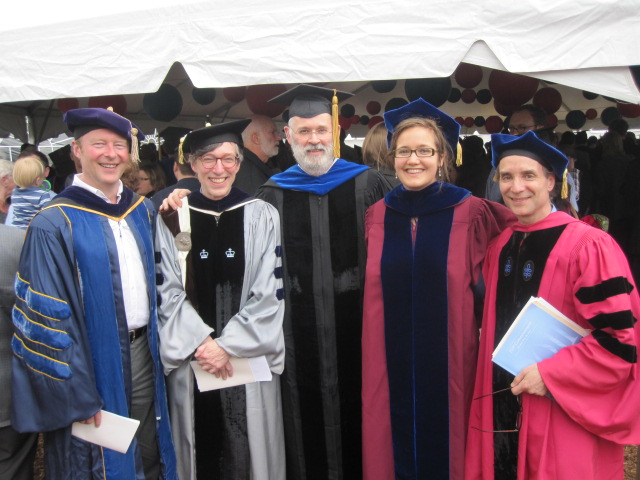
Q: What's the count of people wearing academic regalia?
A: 5